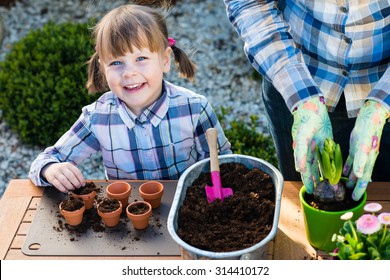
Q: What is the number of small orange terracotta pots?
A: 6